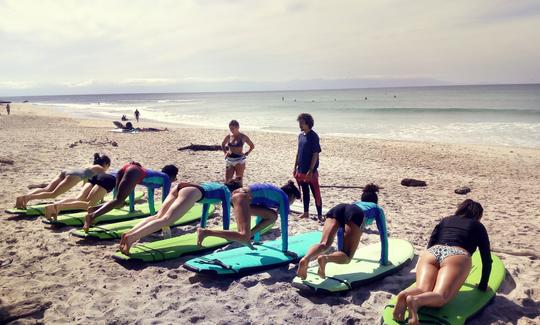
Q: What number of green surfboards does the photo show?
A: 6